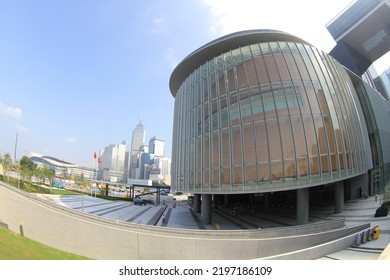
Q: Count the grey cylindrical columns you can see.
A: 4